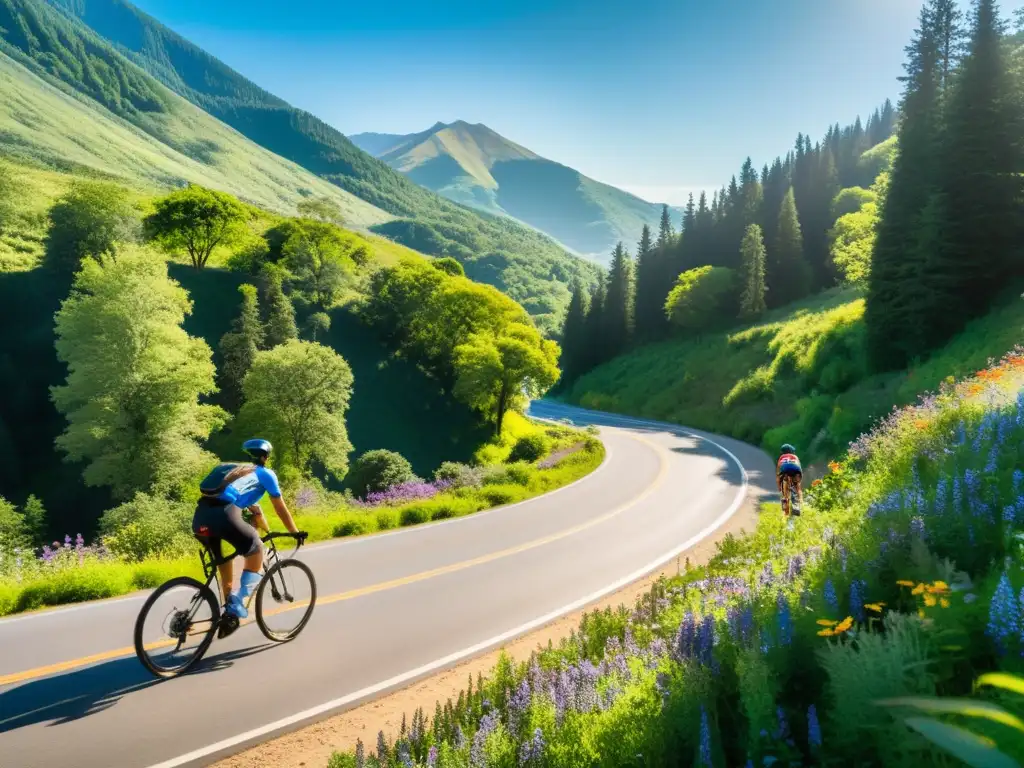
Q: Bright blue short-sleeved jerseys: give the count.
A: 1